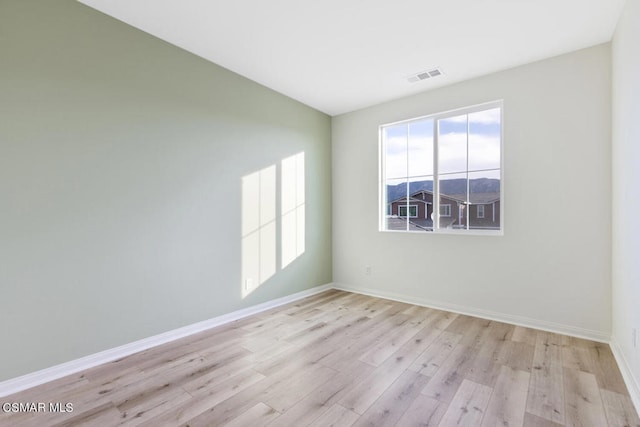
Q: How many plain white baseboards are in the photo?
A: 3